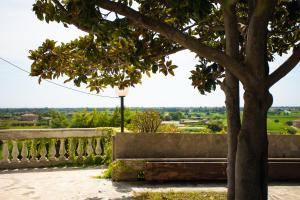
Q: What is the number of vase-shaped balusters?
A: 11